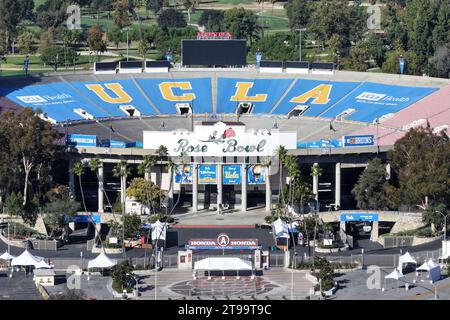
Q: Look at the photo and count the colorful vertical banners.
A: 4